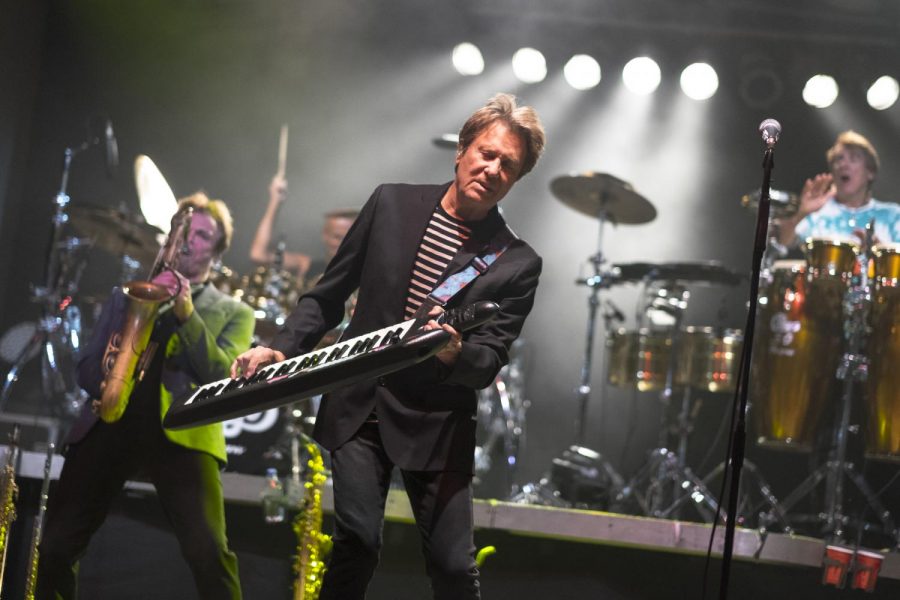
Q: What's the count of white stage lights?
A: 7